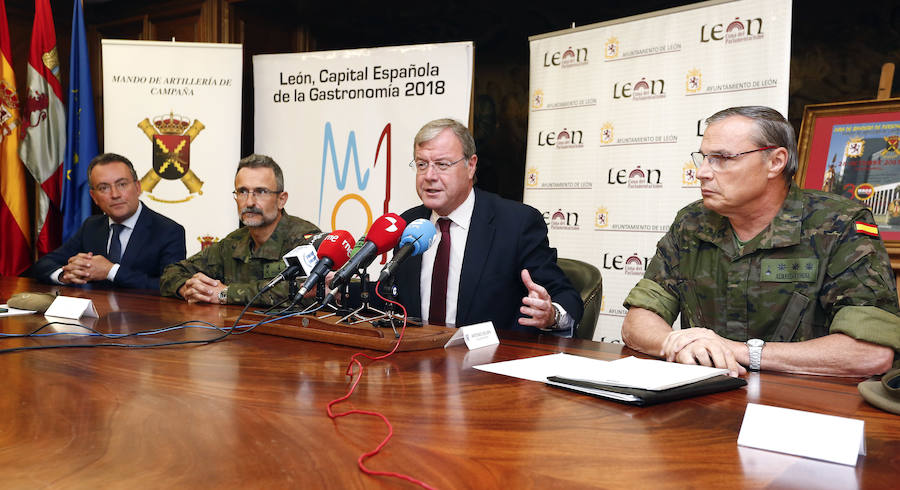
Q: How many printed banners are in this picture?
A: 3